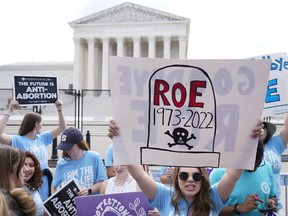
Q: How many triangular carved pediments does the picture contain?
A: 1